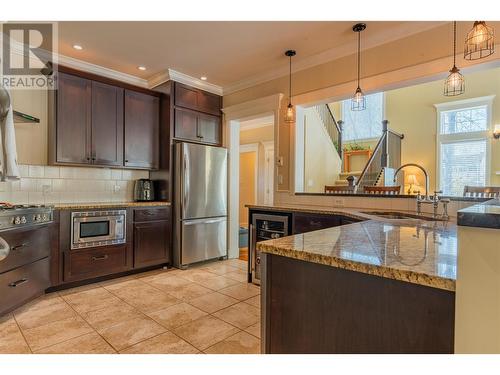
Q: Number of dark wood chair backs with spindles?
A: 3